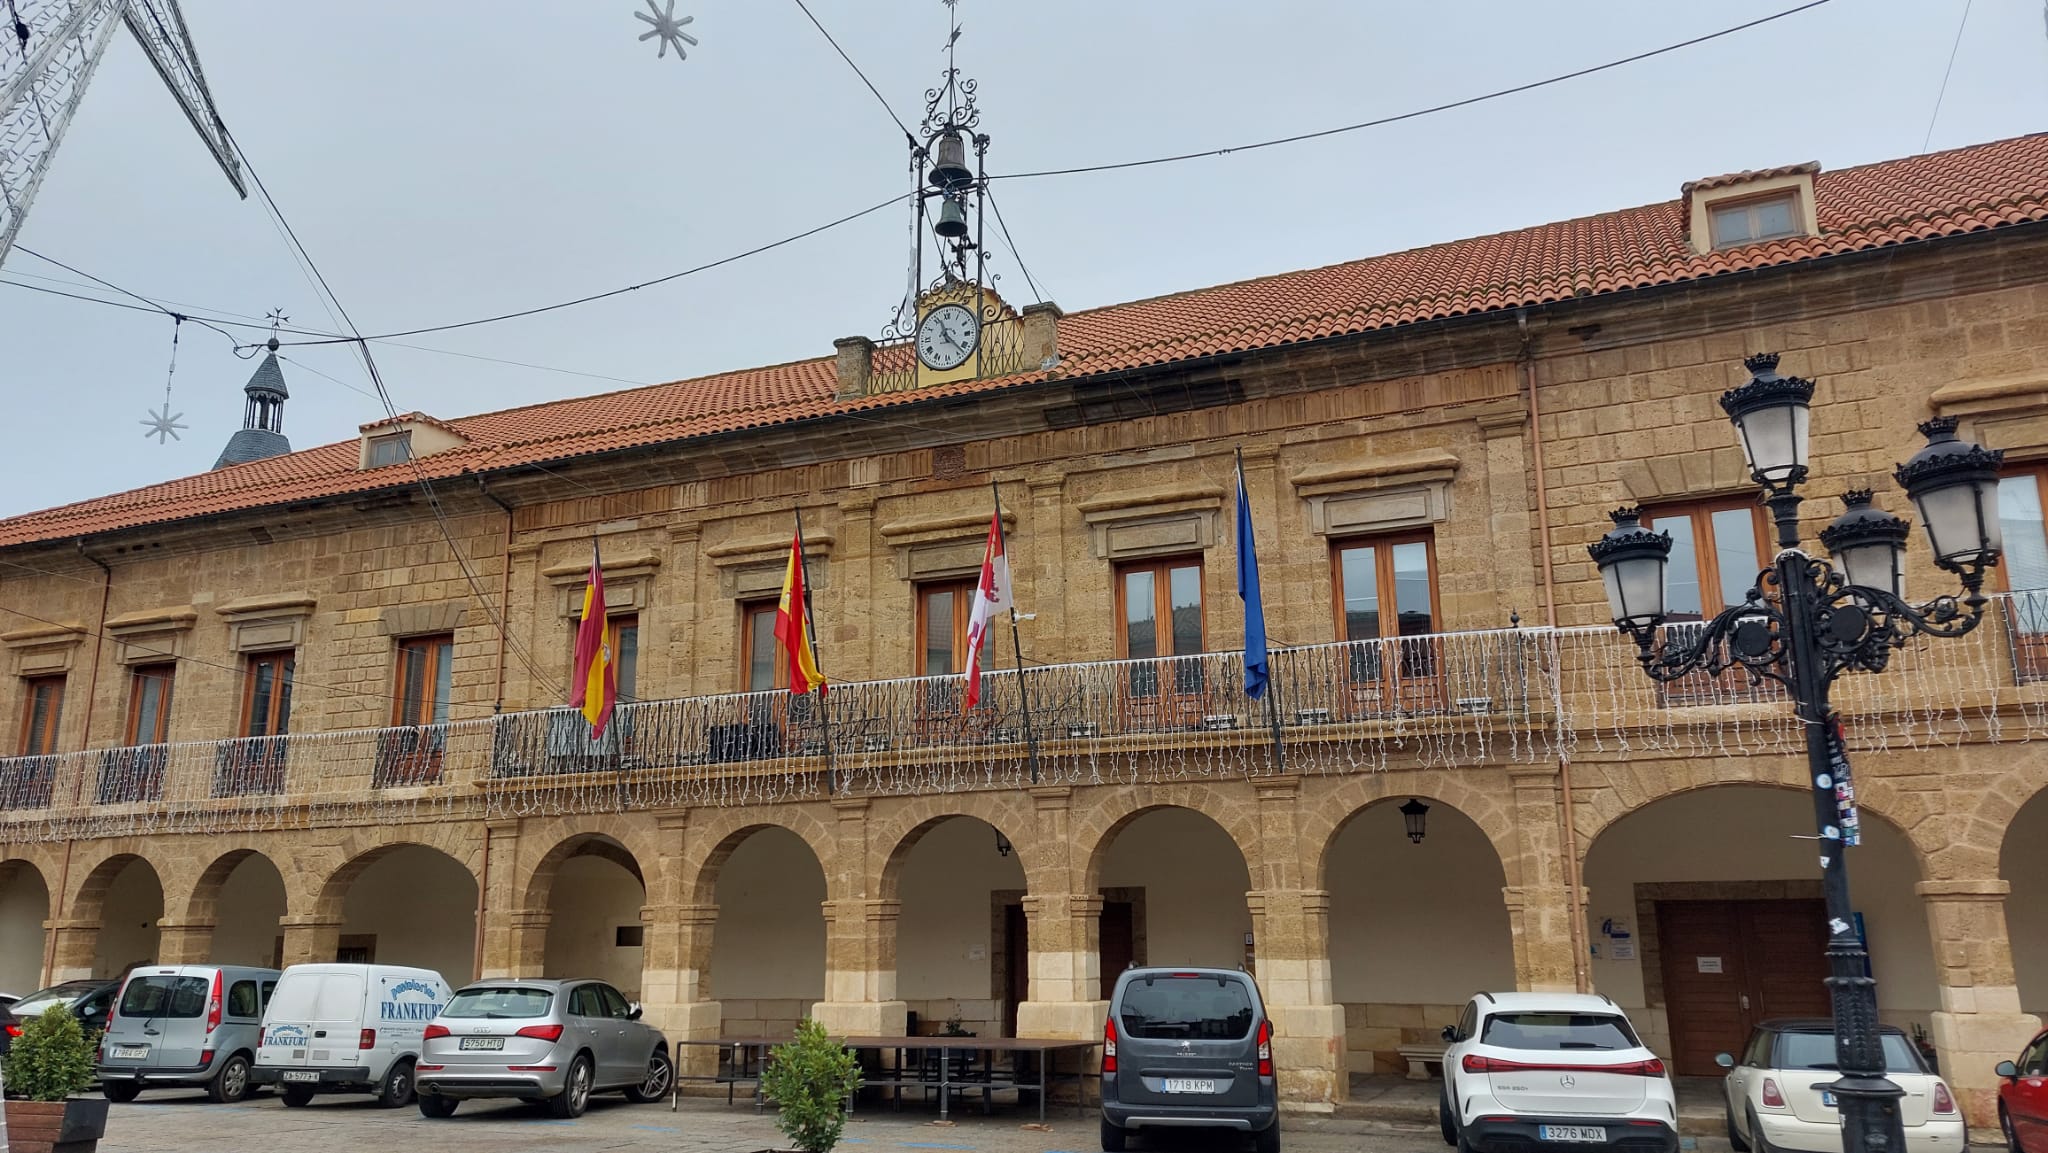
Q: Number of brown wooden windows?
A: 11